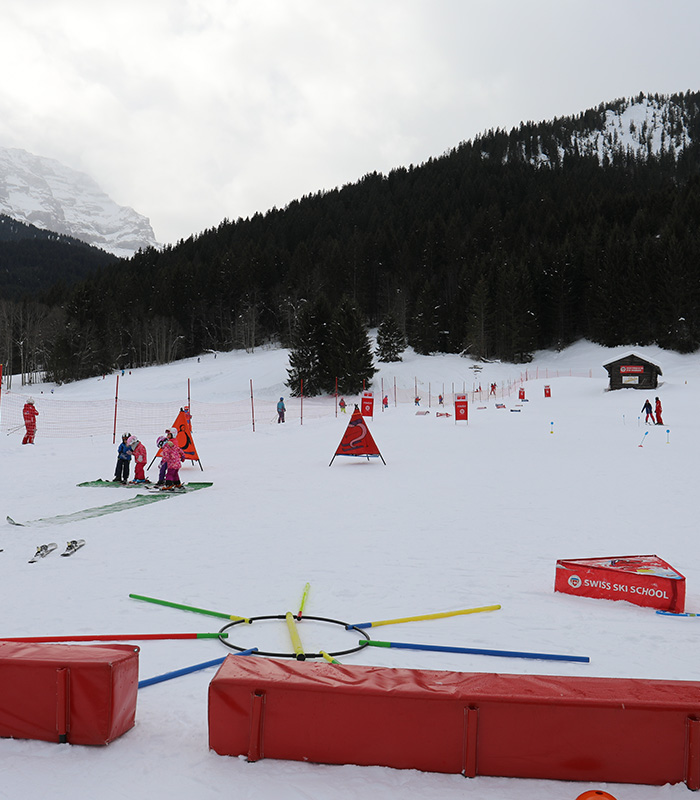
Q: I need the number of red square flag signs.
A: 4